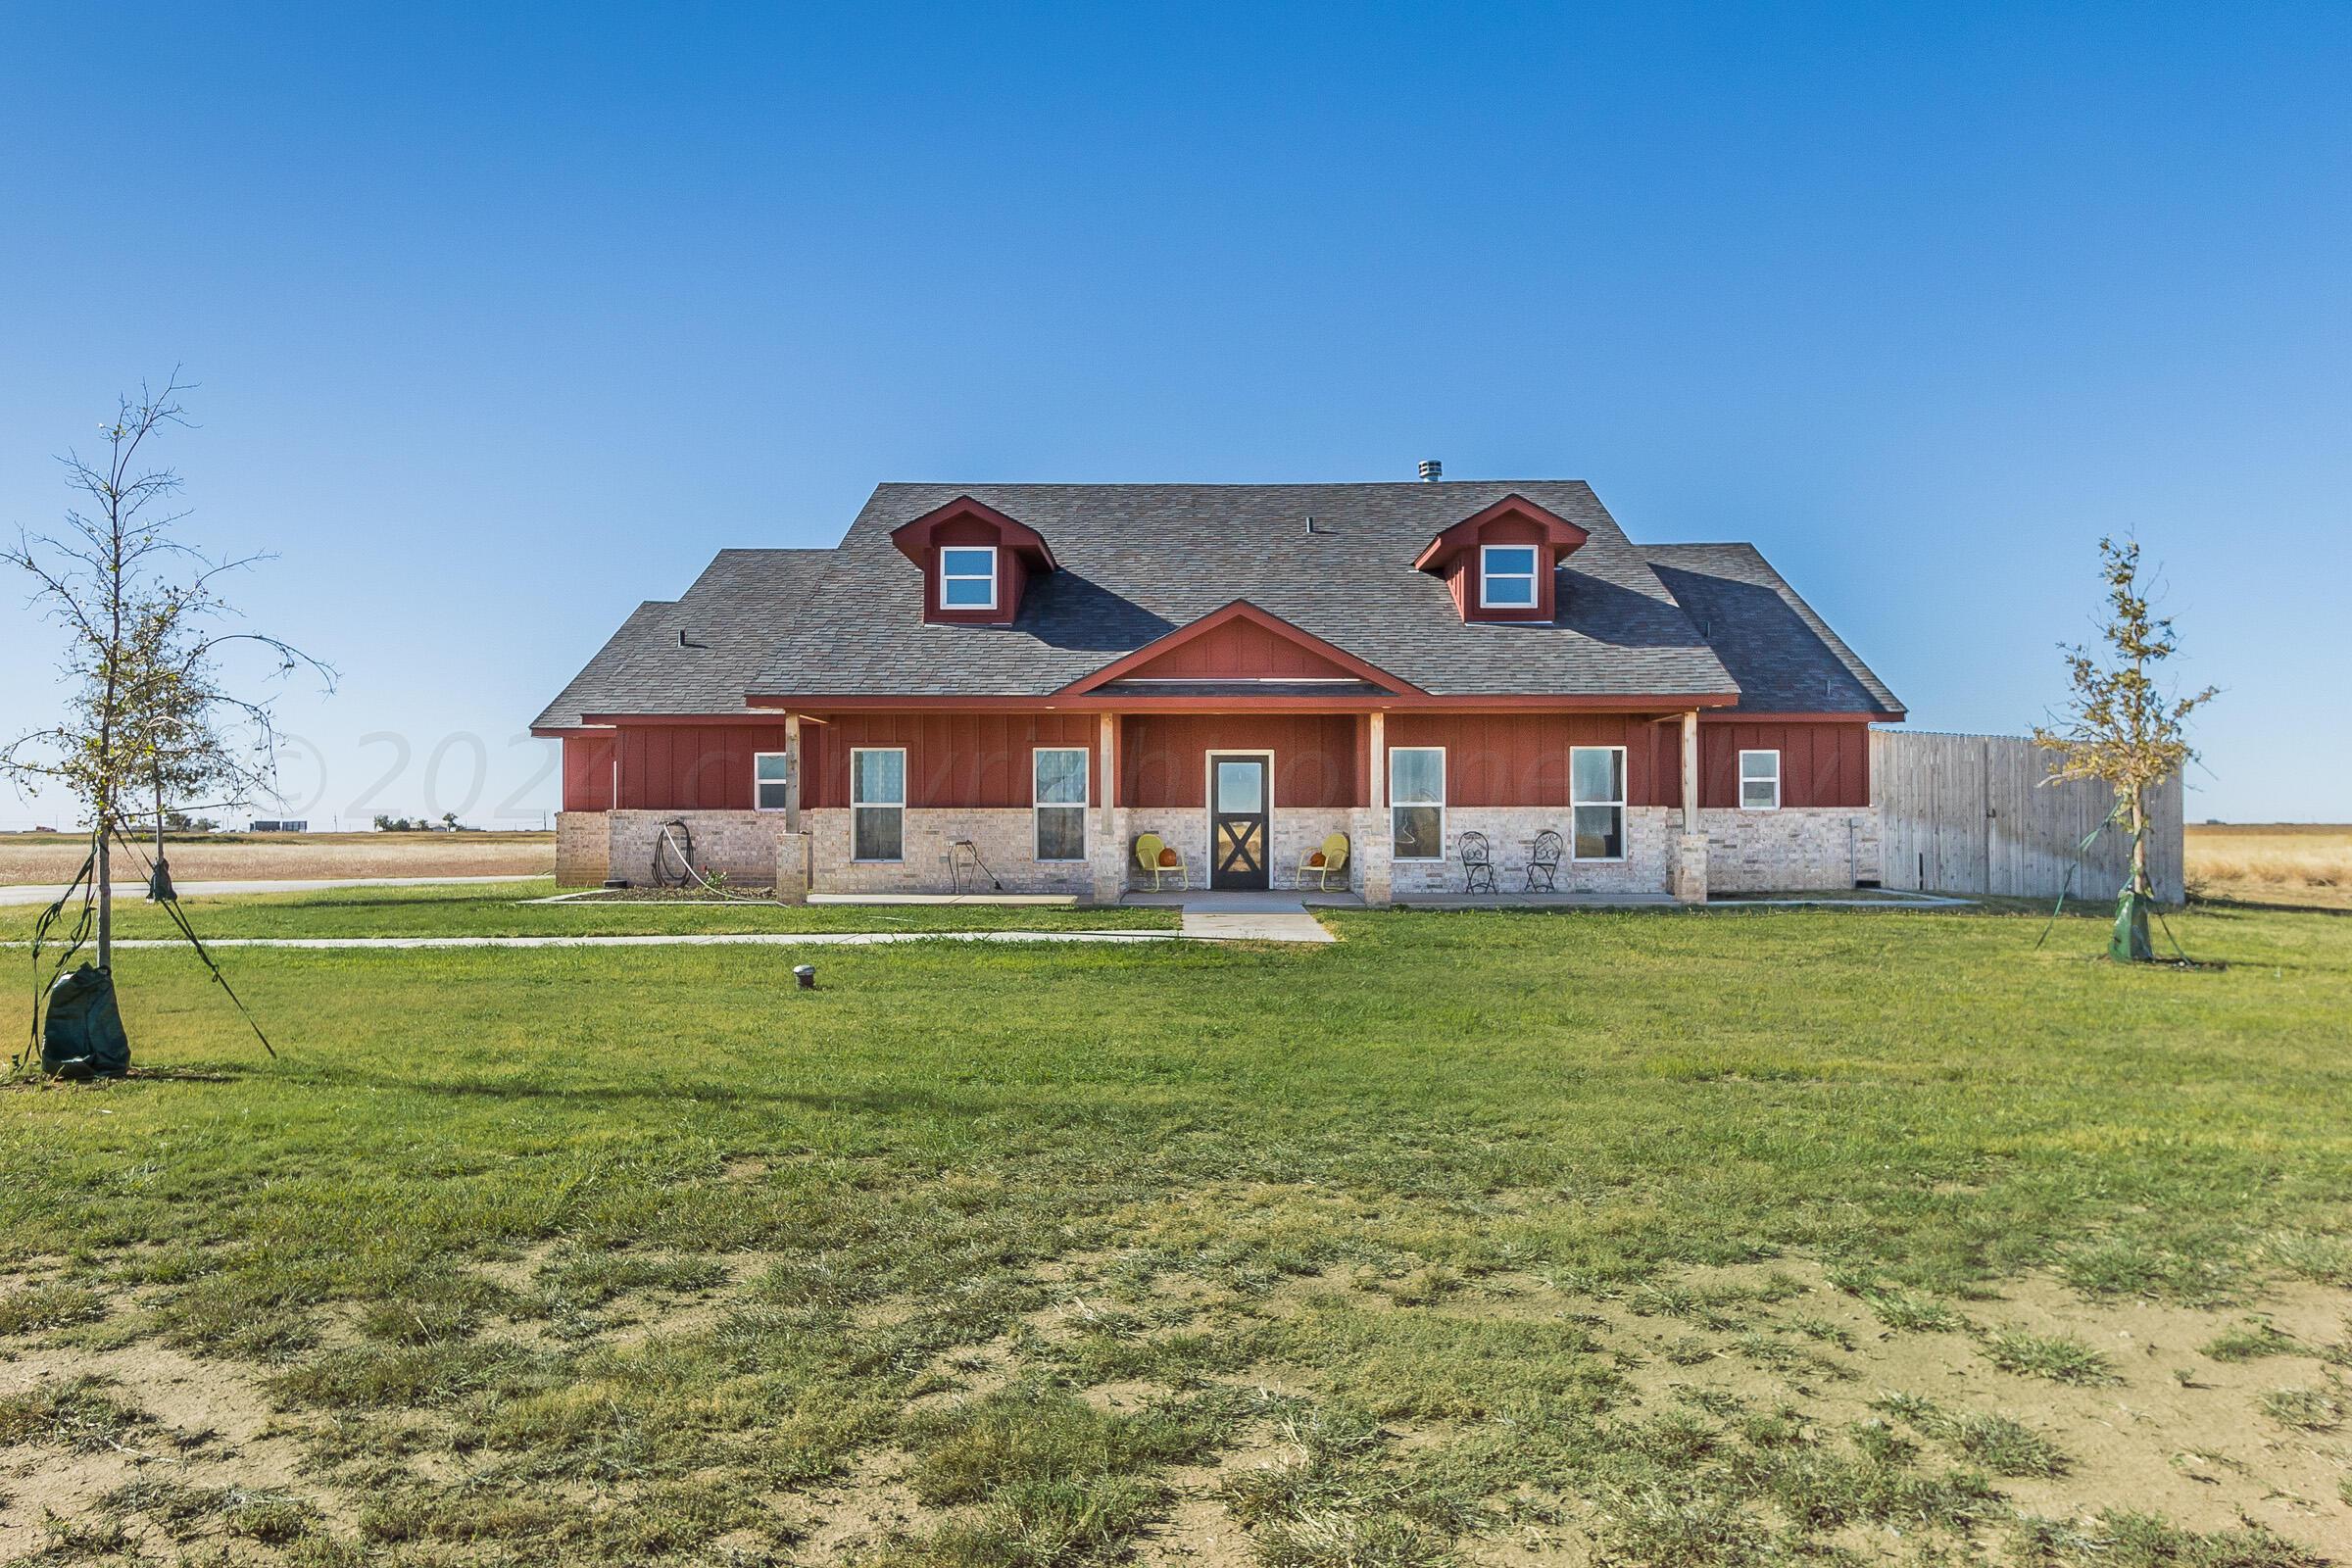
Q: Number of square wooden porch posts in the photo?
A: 4